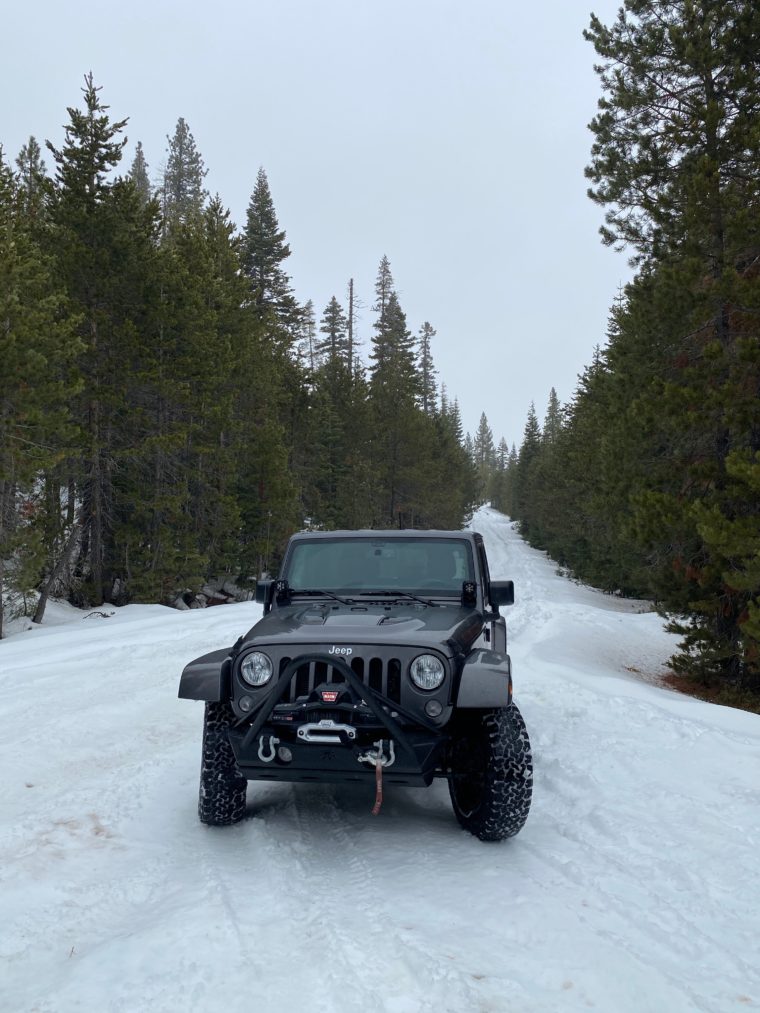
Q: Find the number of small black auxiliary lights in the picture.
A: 2